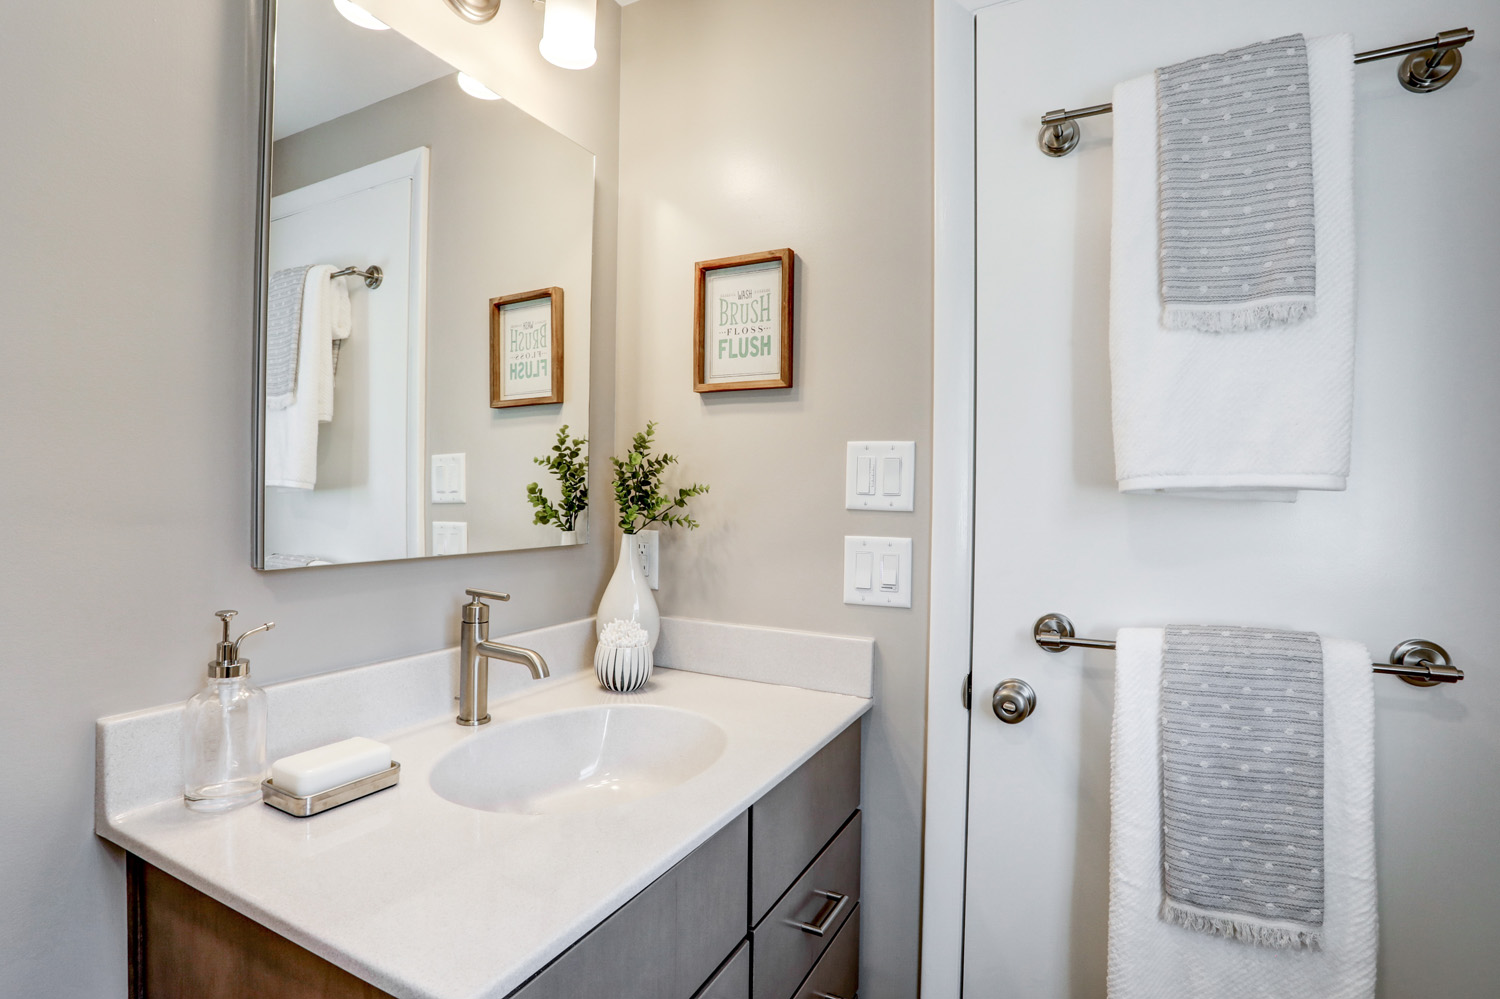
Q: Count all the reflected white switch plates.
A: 2